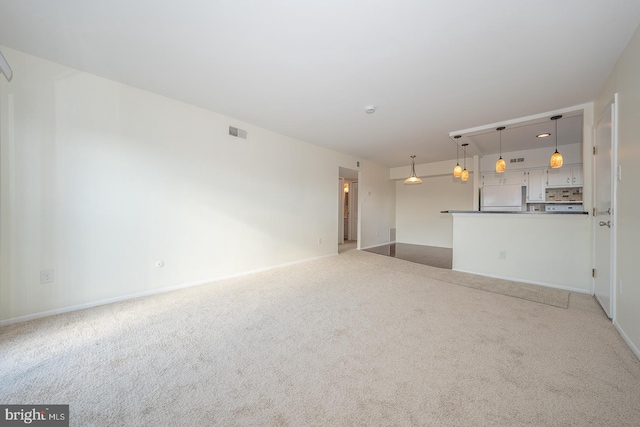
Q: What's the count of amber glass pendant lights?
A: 4